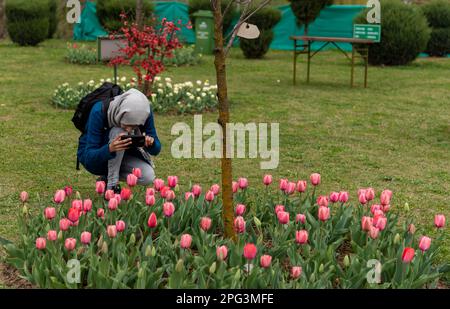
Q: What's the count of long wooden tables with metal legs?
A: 1